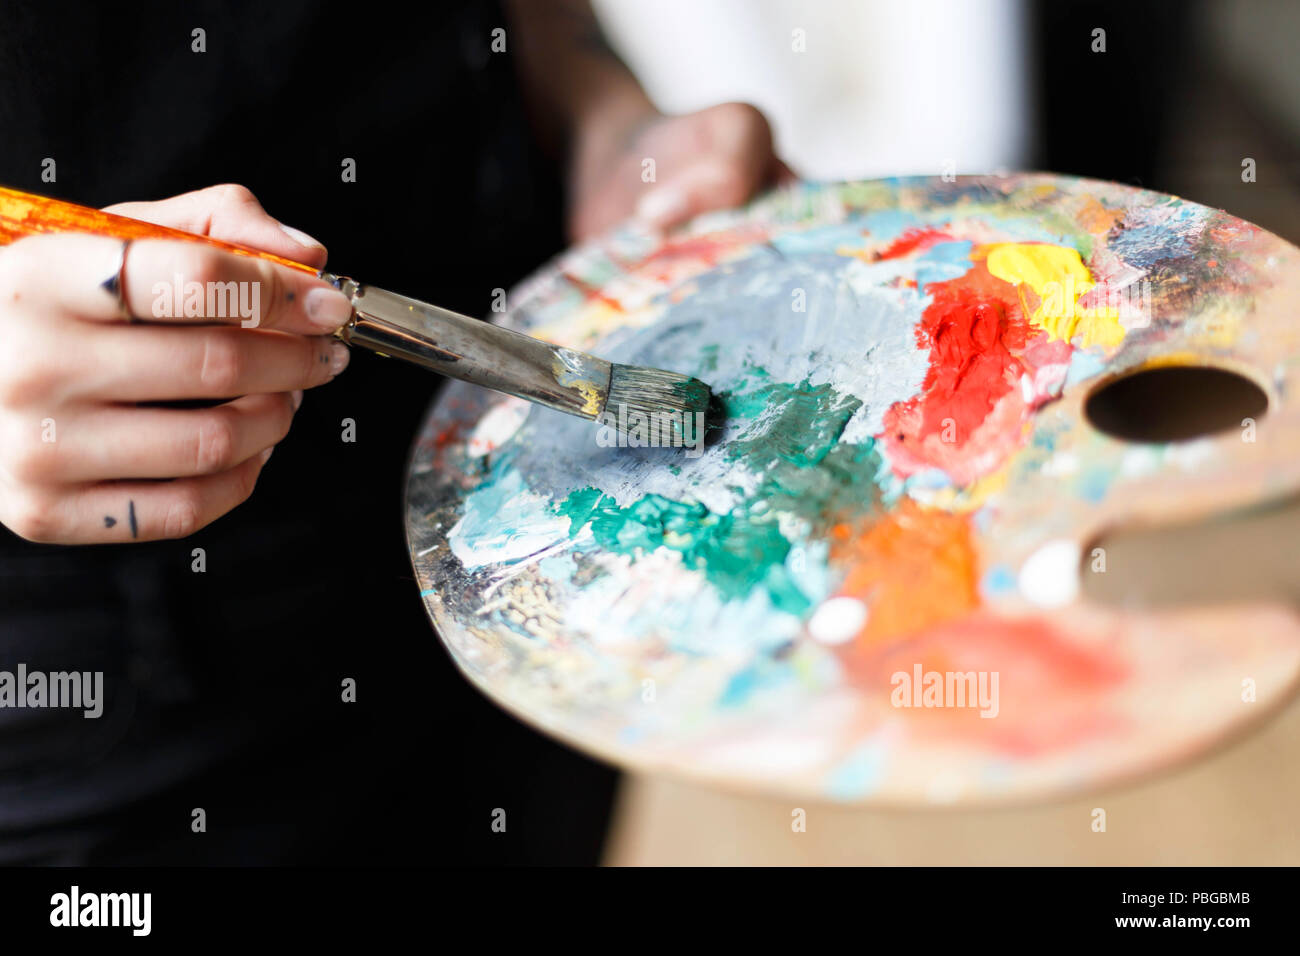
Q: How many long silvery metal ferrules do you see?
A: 1